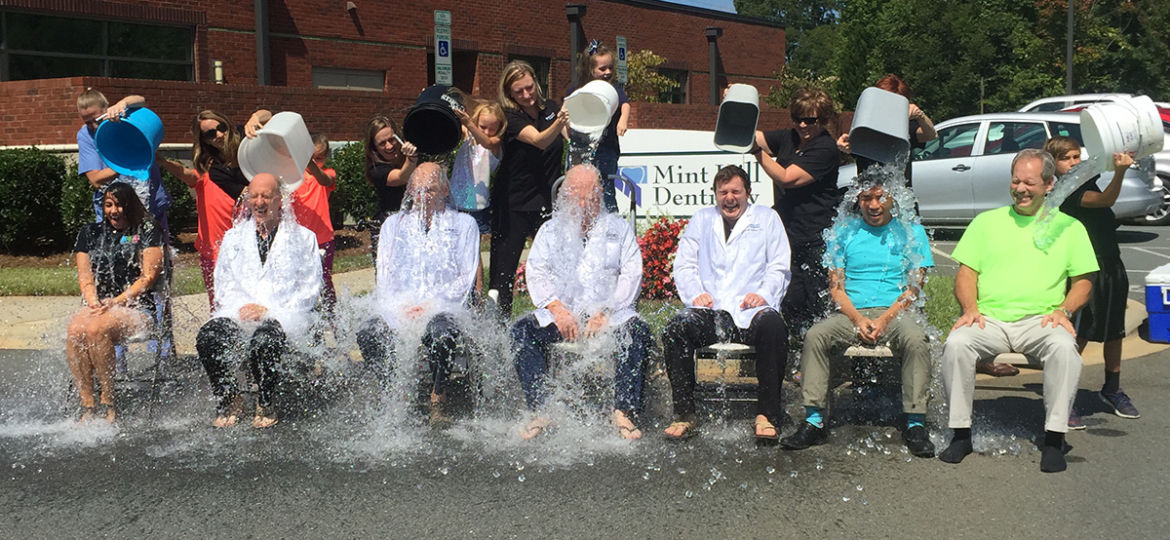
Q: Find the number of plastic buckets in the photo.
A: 7